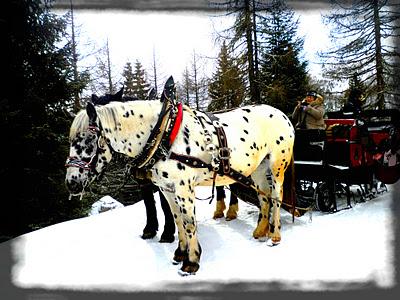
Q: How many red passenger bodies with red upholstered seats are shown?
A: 1